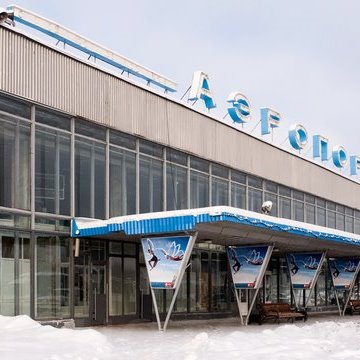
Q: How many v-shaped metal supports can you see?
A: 4